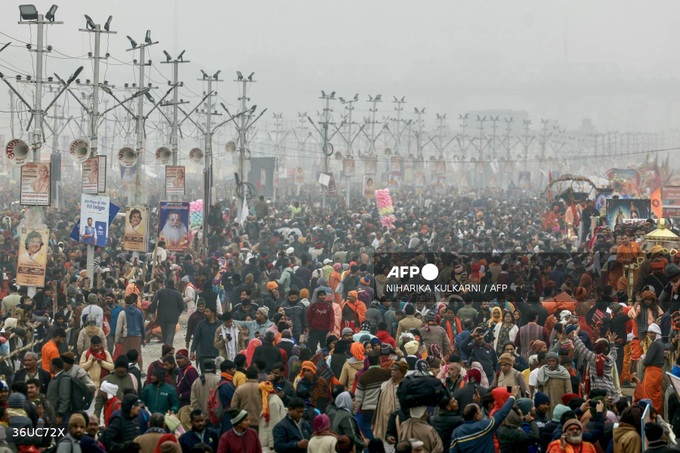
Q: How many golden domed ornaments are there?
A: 1